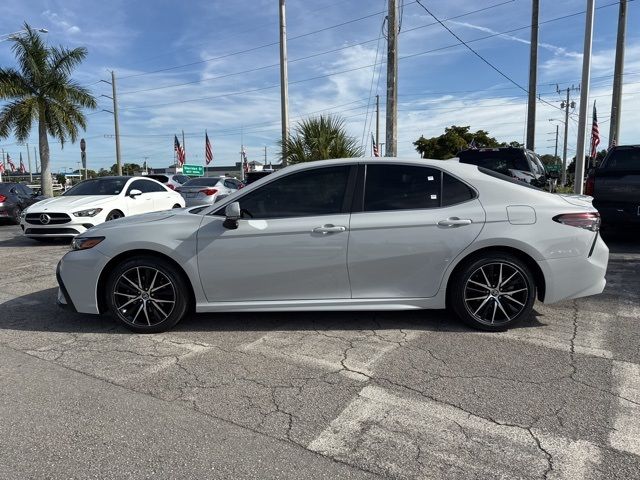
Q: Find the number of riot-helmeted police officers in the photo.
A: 0